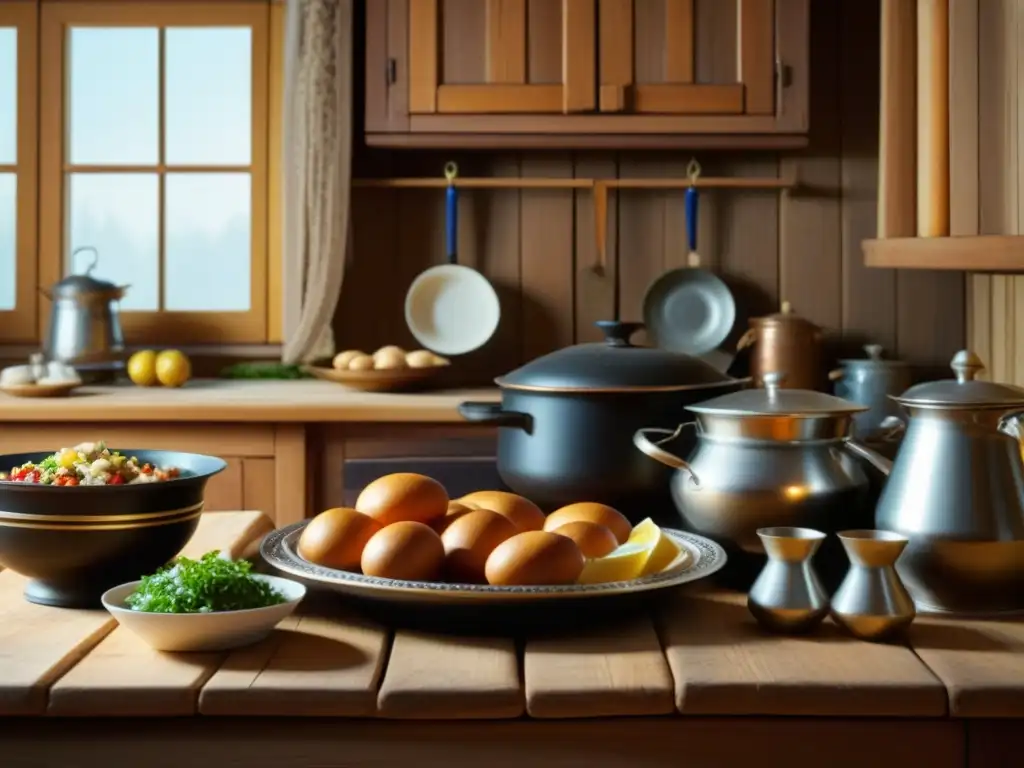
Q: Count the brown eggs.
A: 9